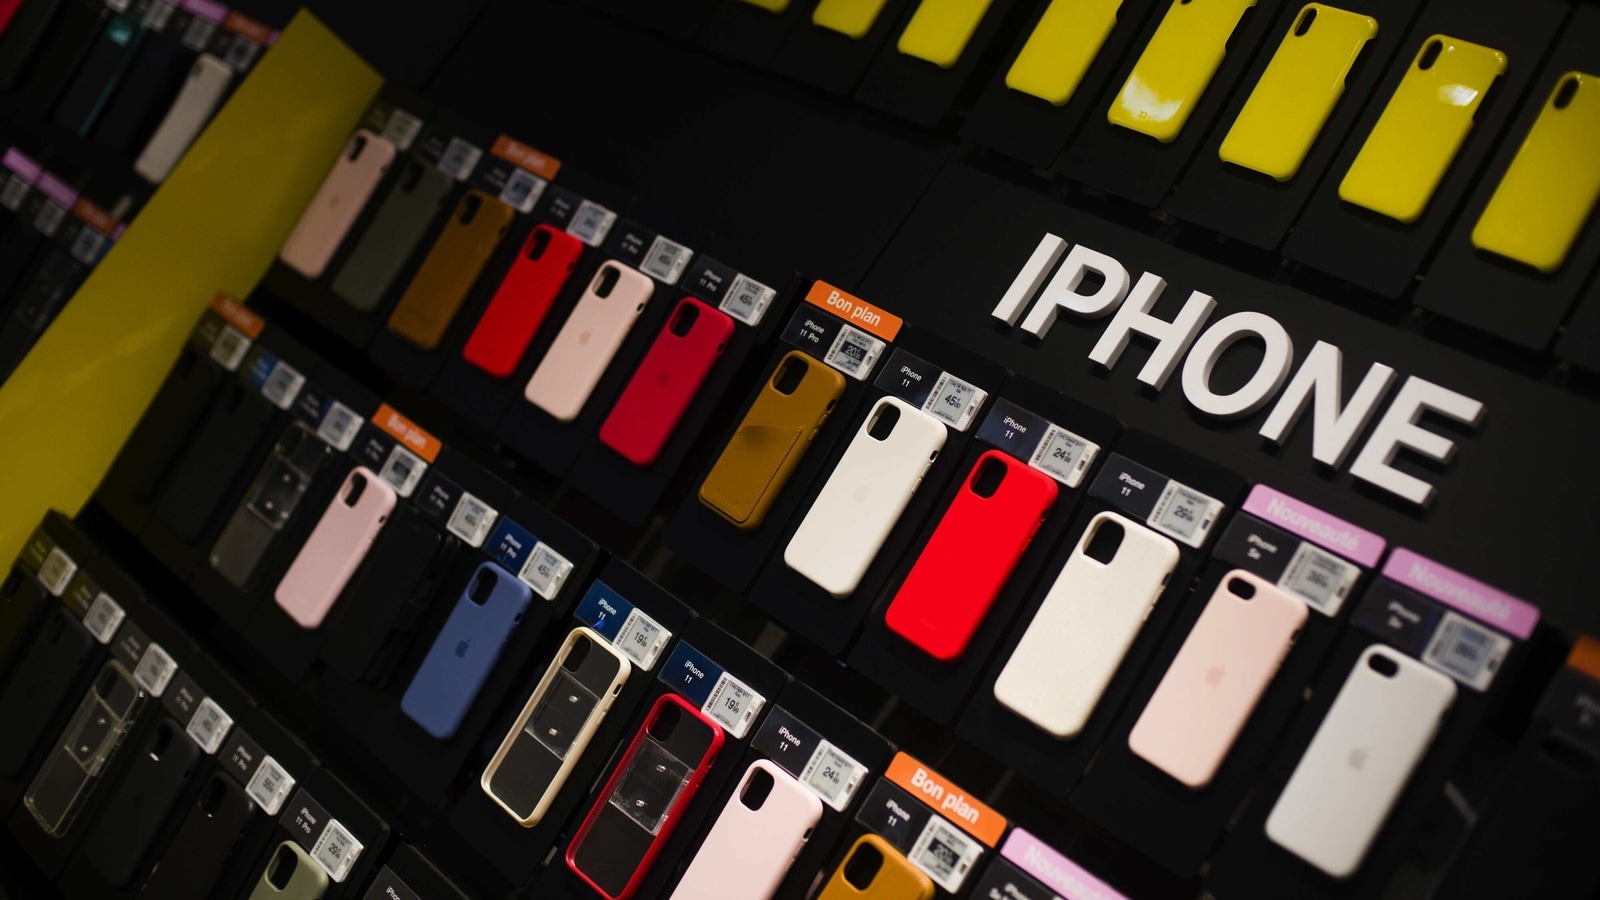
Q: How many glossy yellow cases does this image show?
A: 8